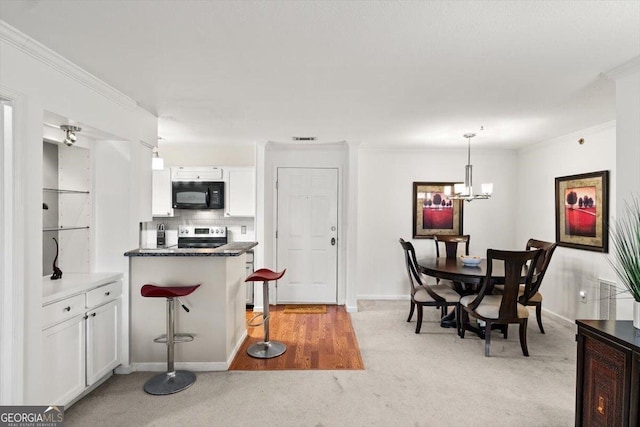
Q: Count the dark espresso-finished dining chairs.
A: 4